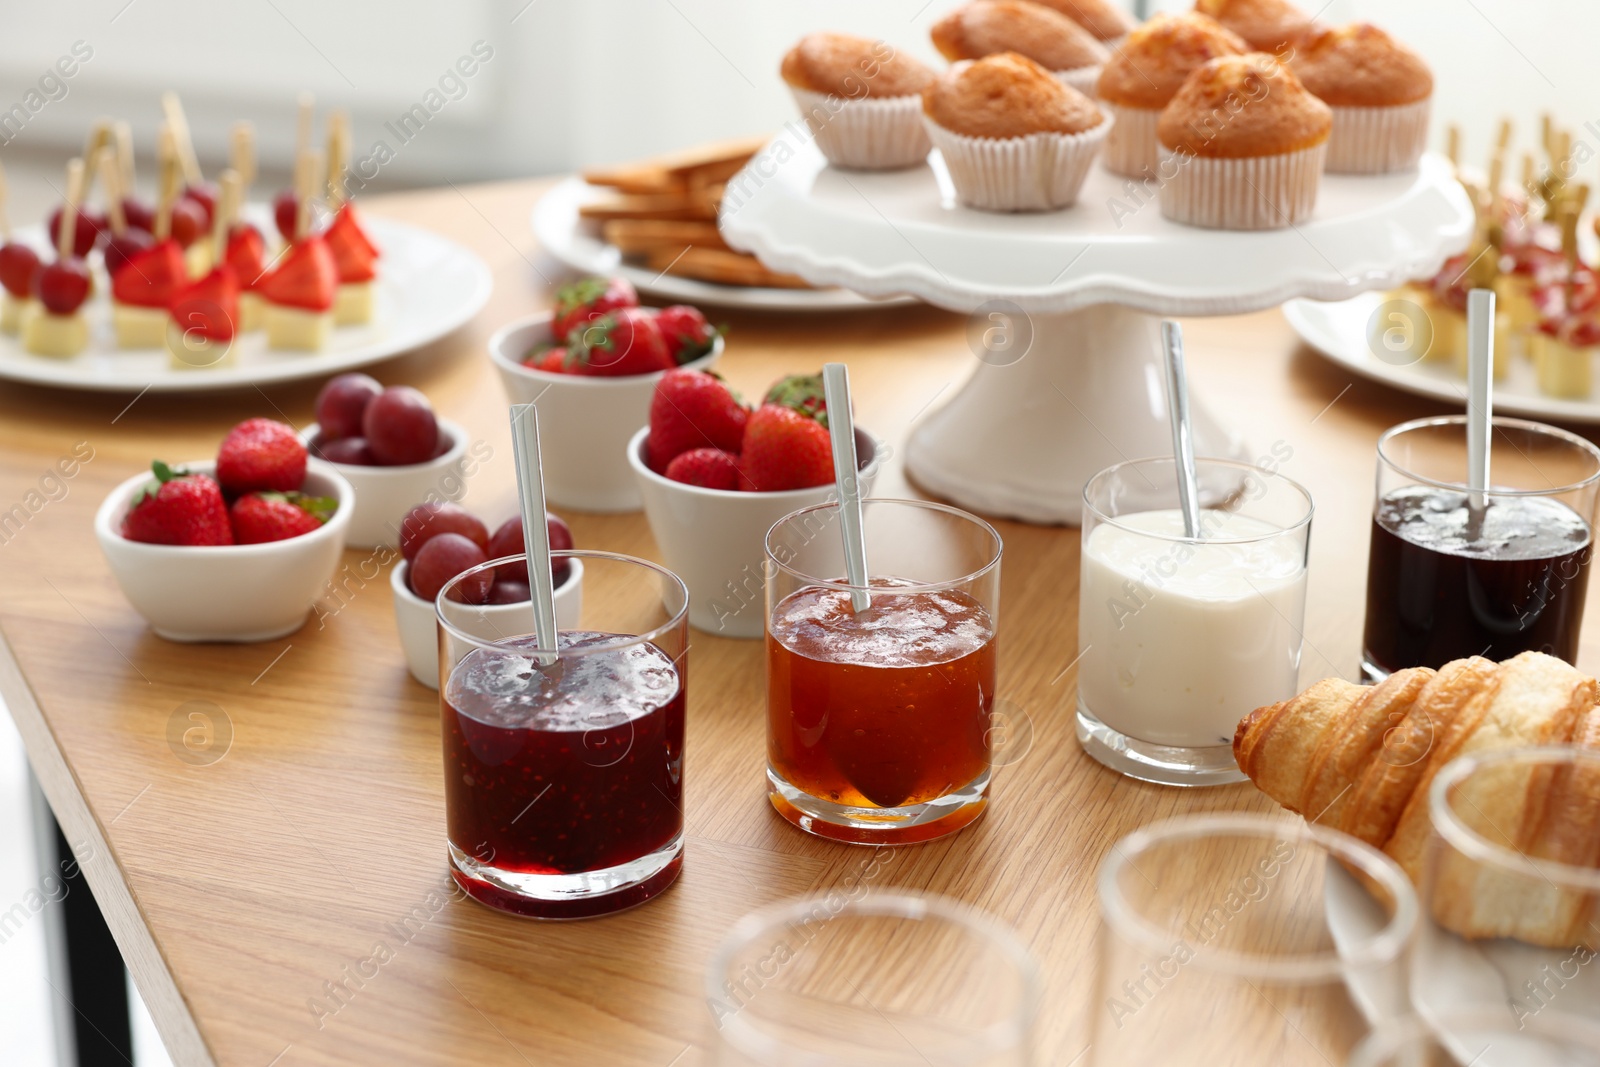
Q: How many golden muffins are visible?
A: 8